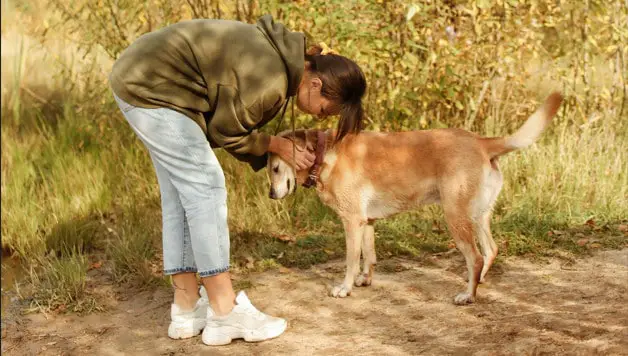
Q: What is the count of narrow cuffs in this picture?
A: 2